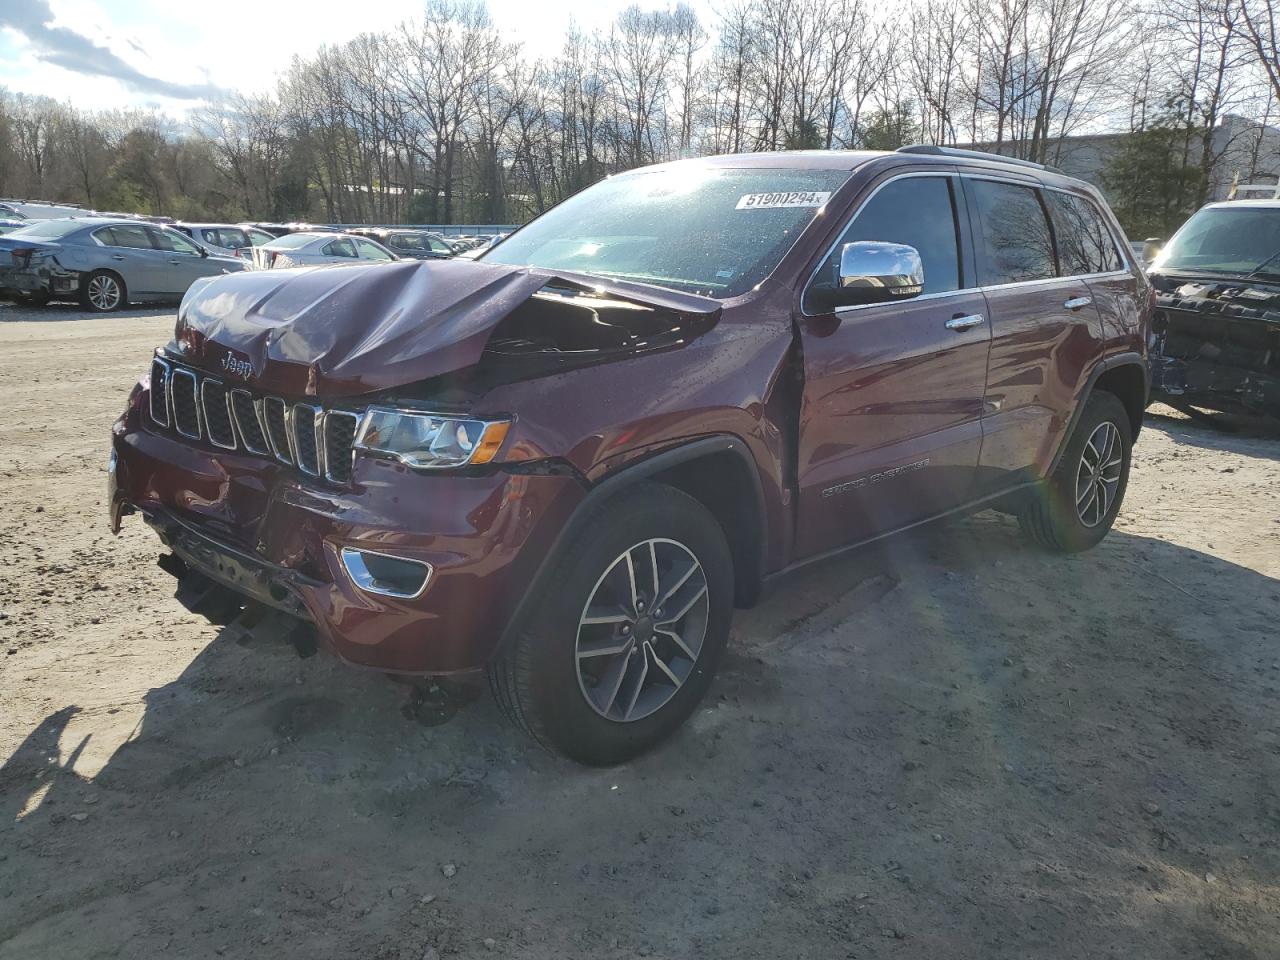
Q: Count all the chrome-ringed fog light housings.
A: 1